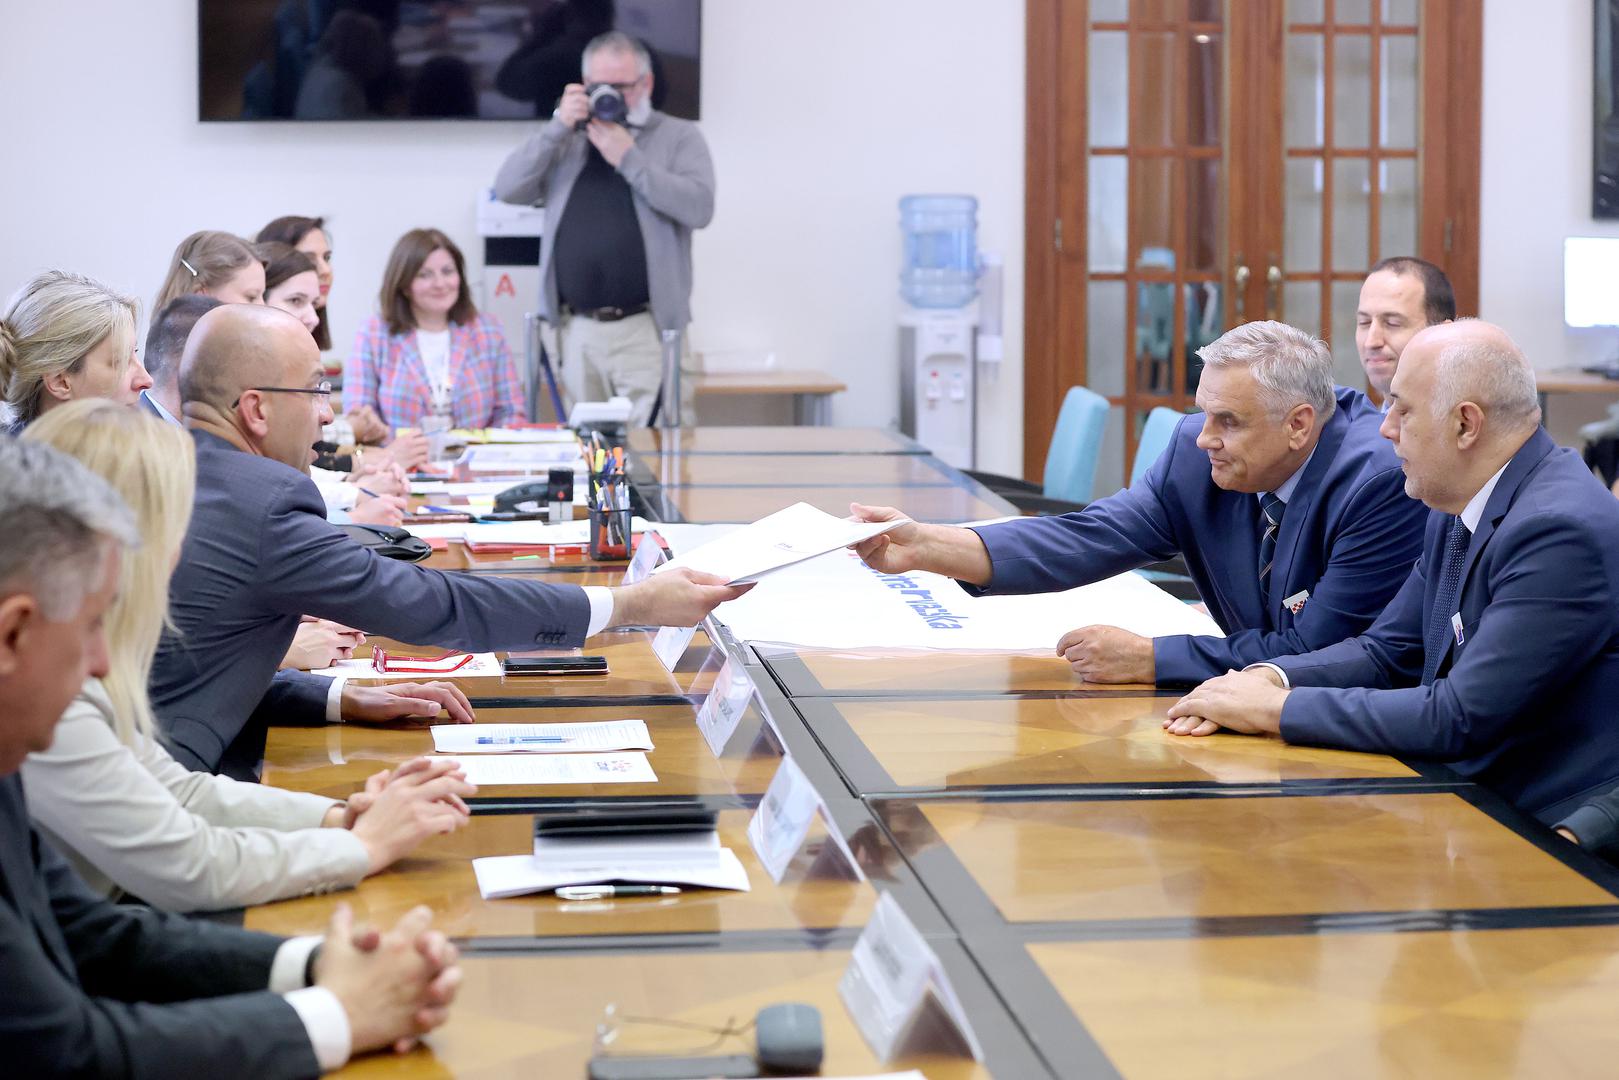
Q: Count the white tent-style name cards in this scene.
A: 5